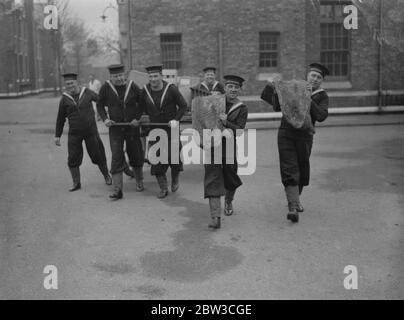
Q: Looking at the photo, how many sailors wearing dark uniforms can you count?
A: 6